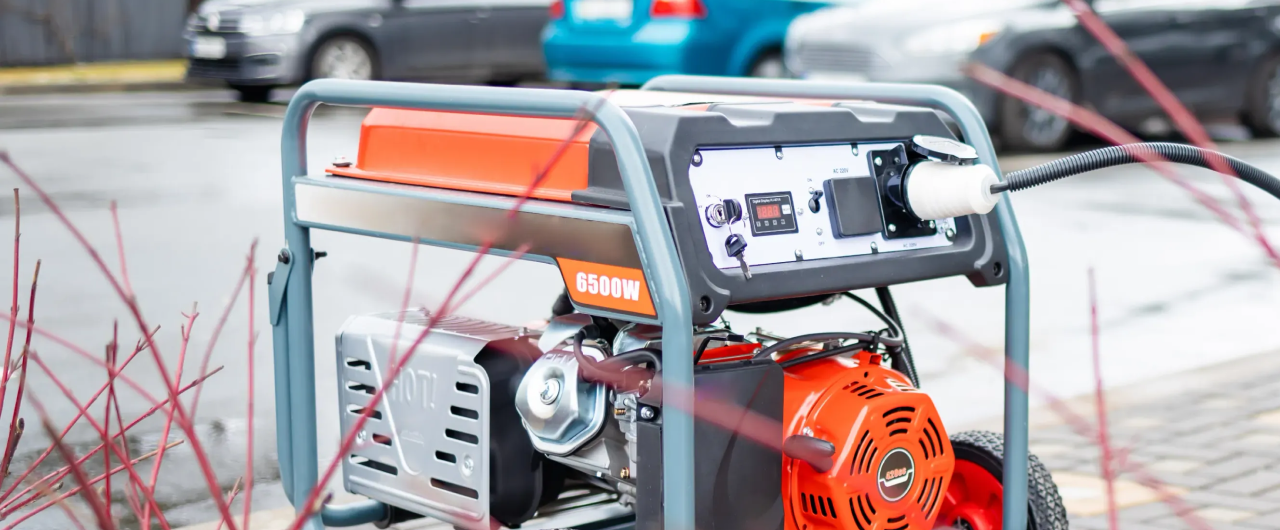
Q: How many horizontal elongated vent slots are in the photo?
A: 10